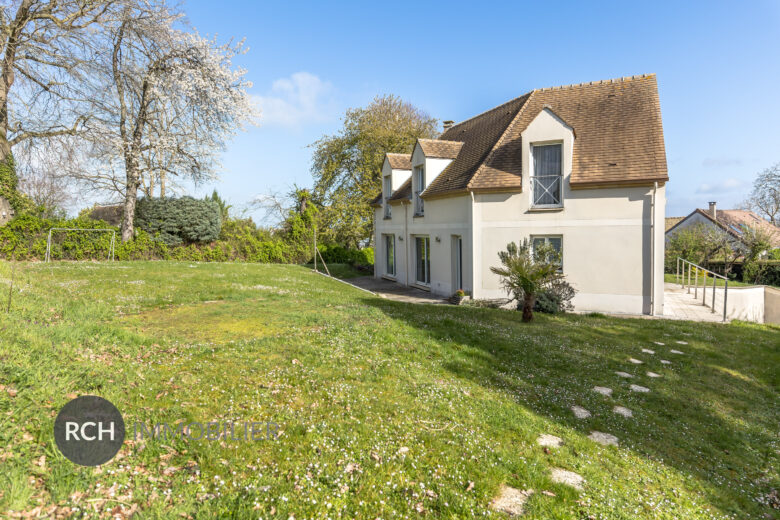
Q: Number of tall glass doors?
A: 3